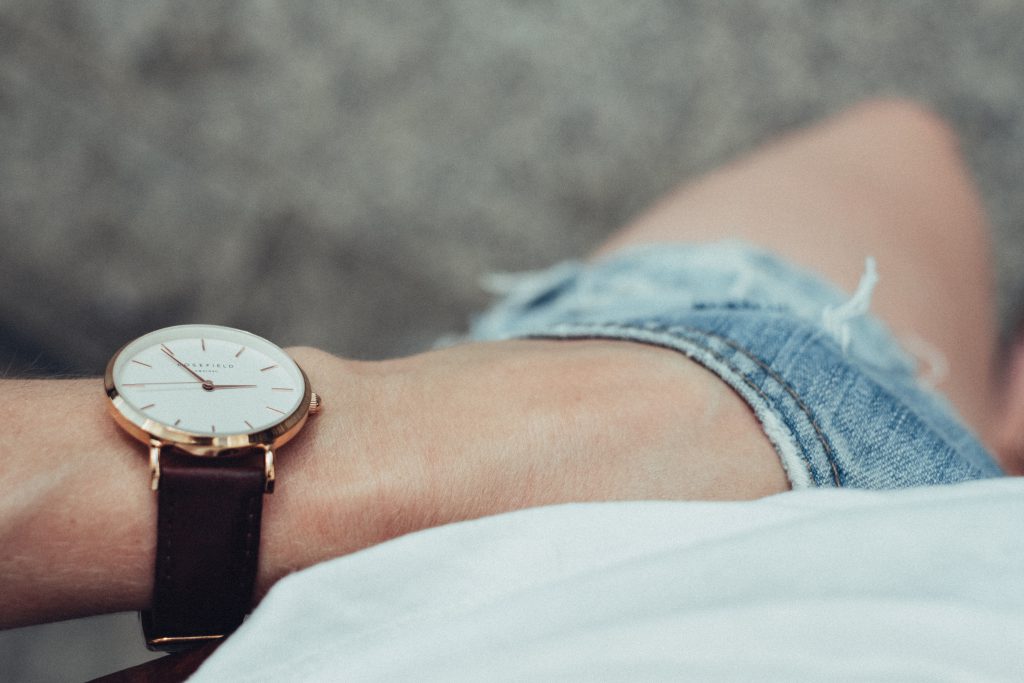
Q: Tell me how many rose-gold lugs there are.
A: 2